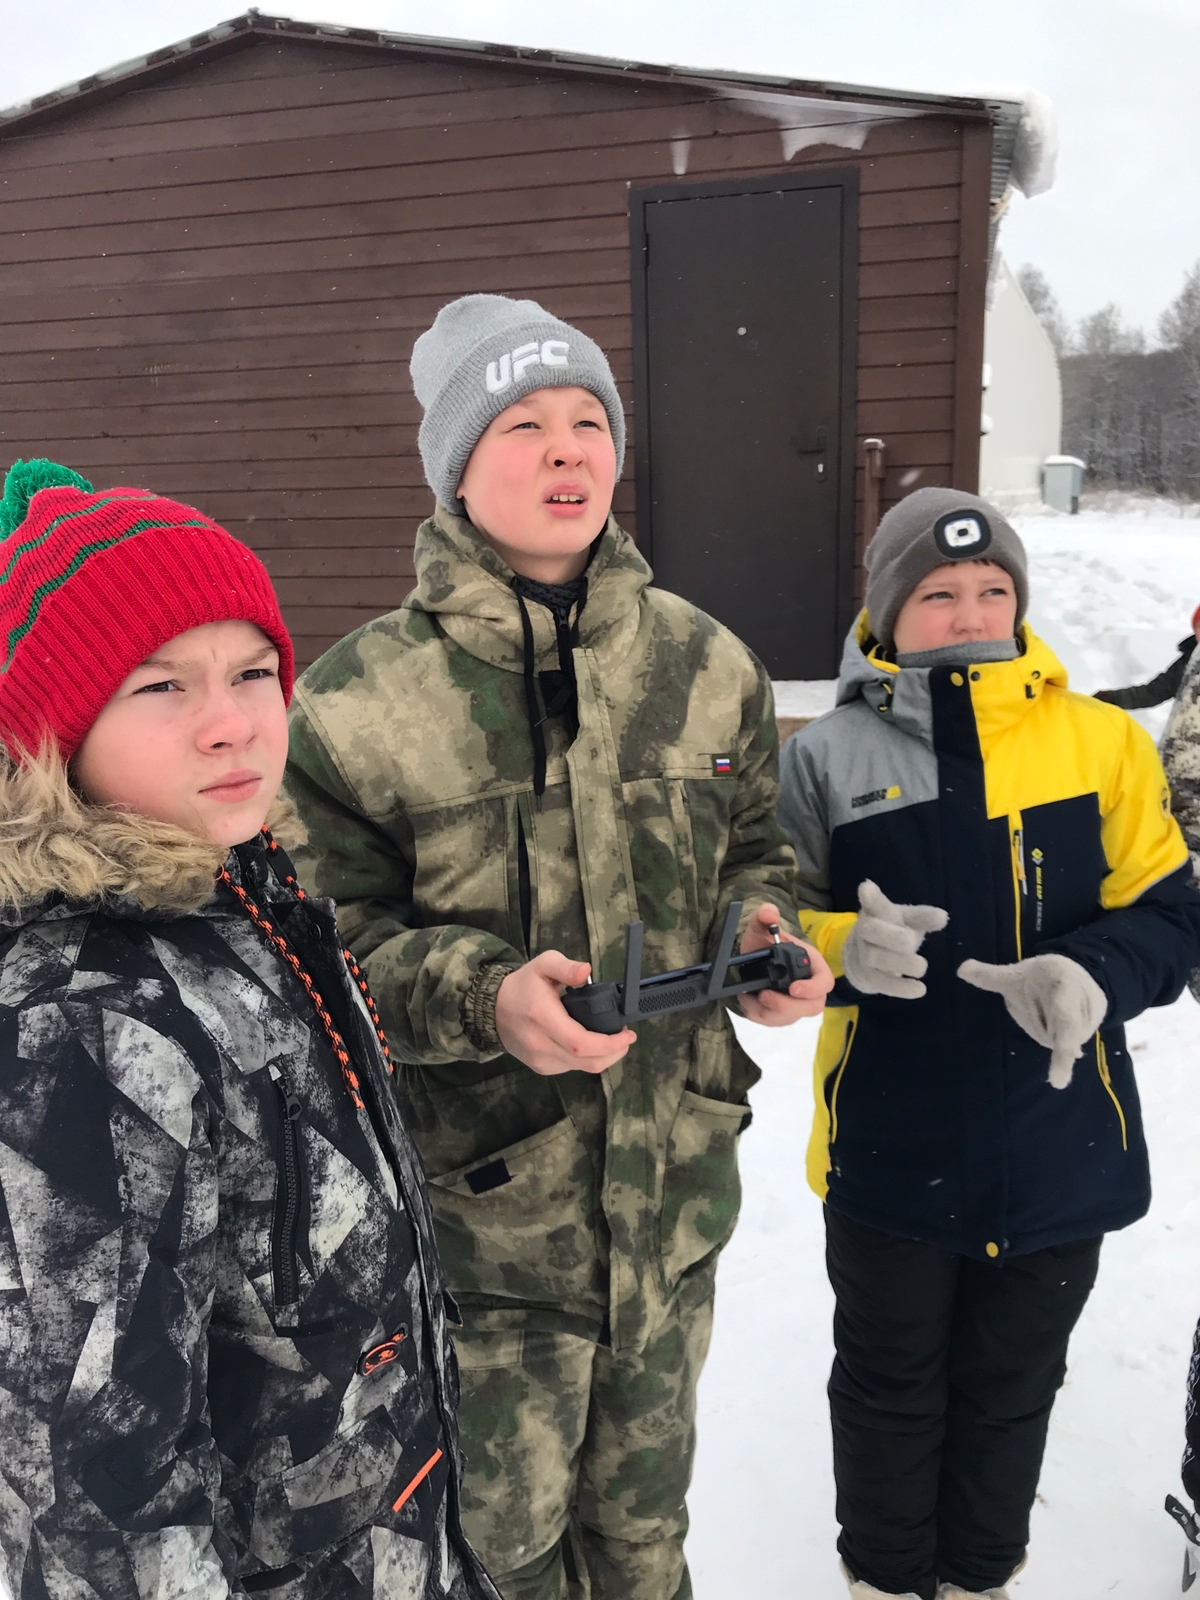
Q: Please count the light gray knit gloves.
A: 2